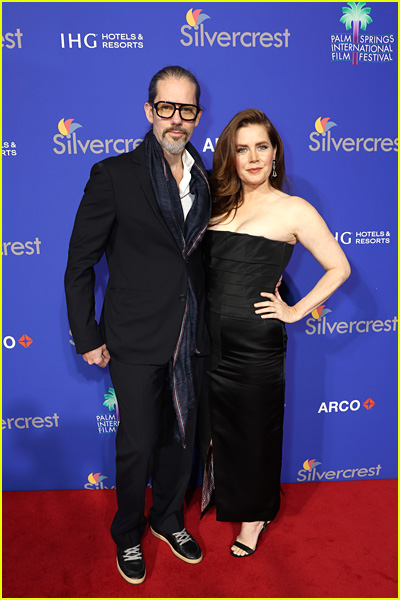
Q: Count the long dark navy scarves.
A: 1